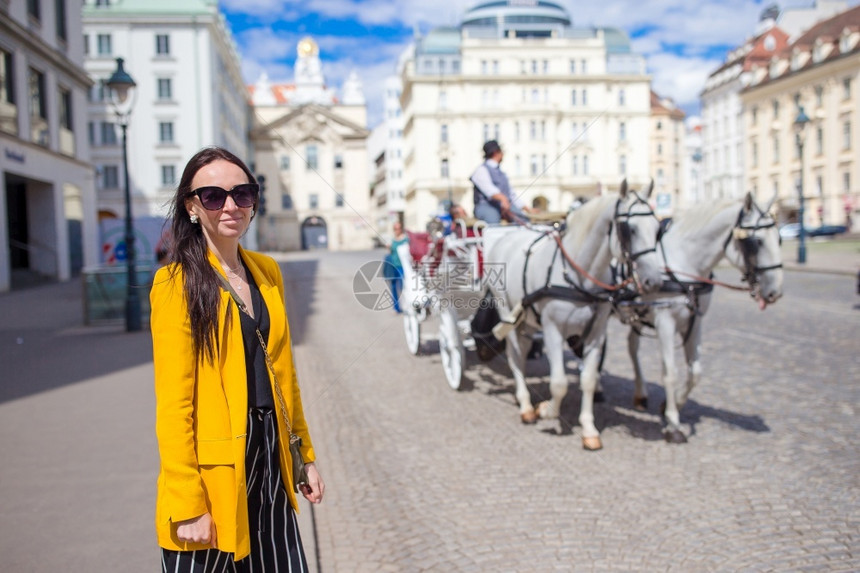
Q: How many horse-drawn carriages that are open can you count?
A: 1